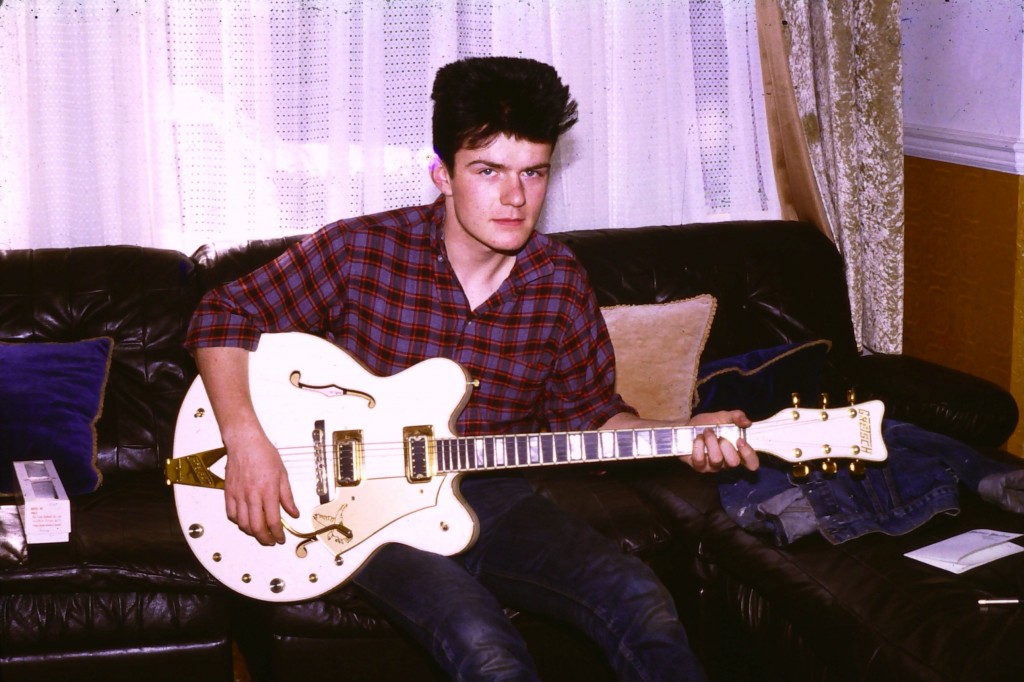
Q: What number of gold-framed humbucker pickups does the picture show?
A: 2